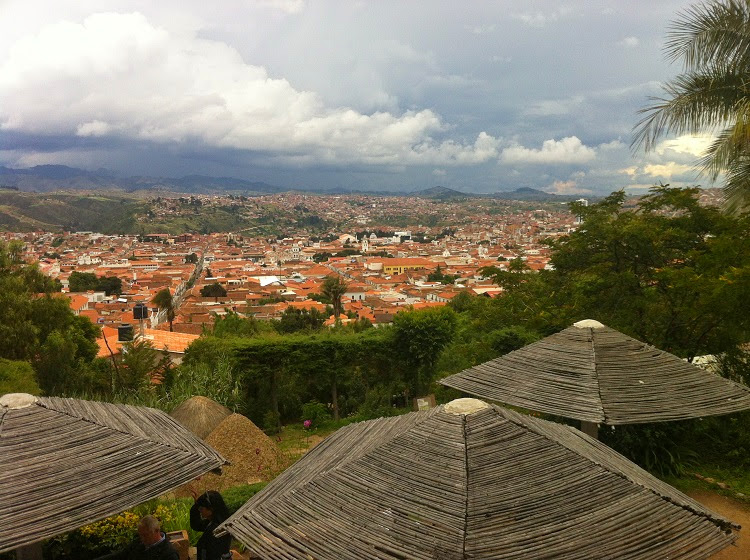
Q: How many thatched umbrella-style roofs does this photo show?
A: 3